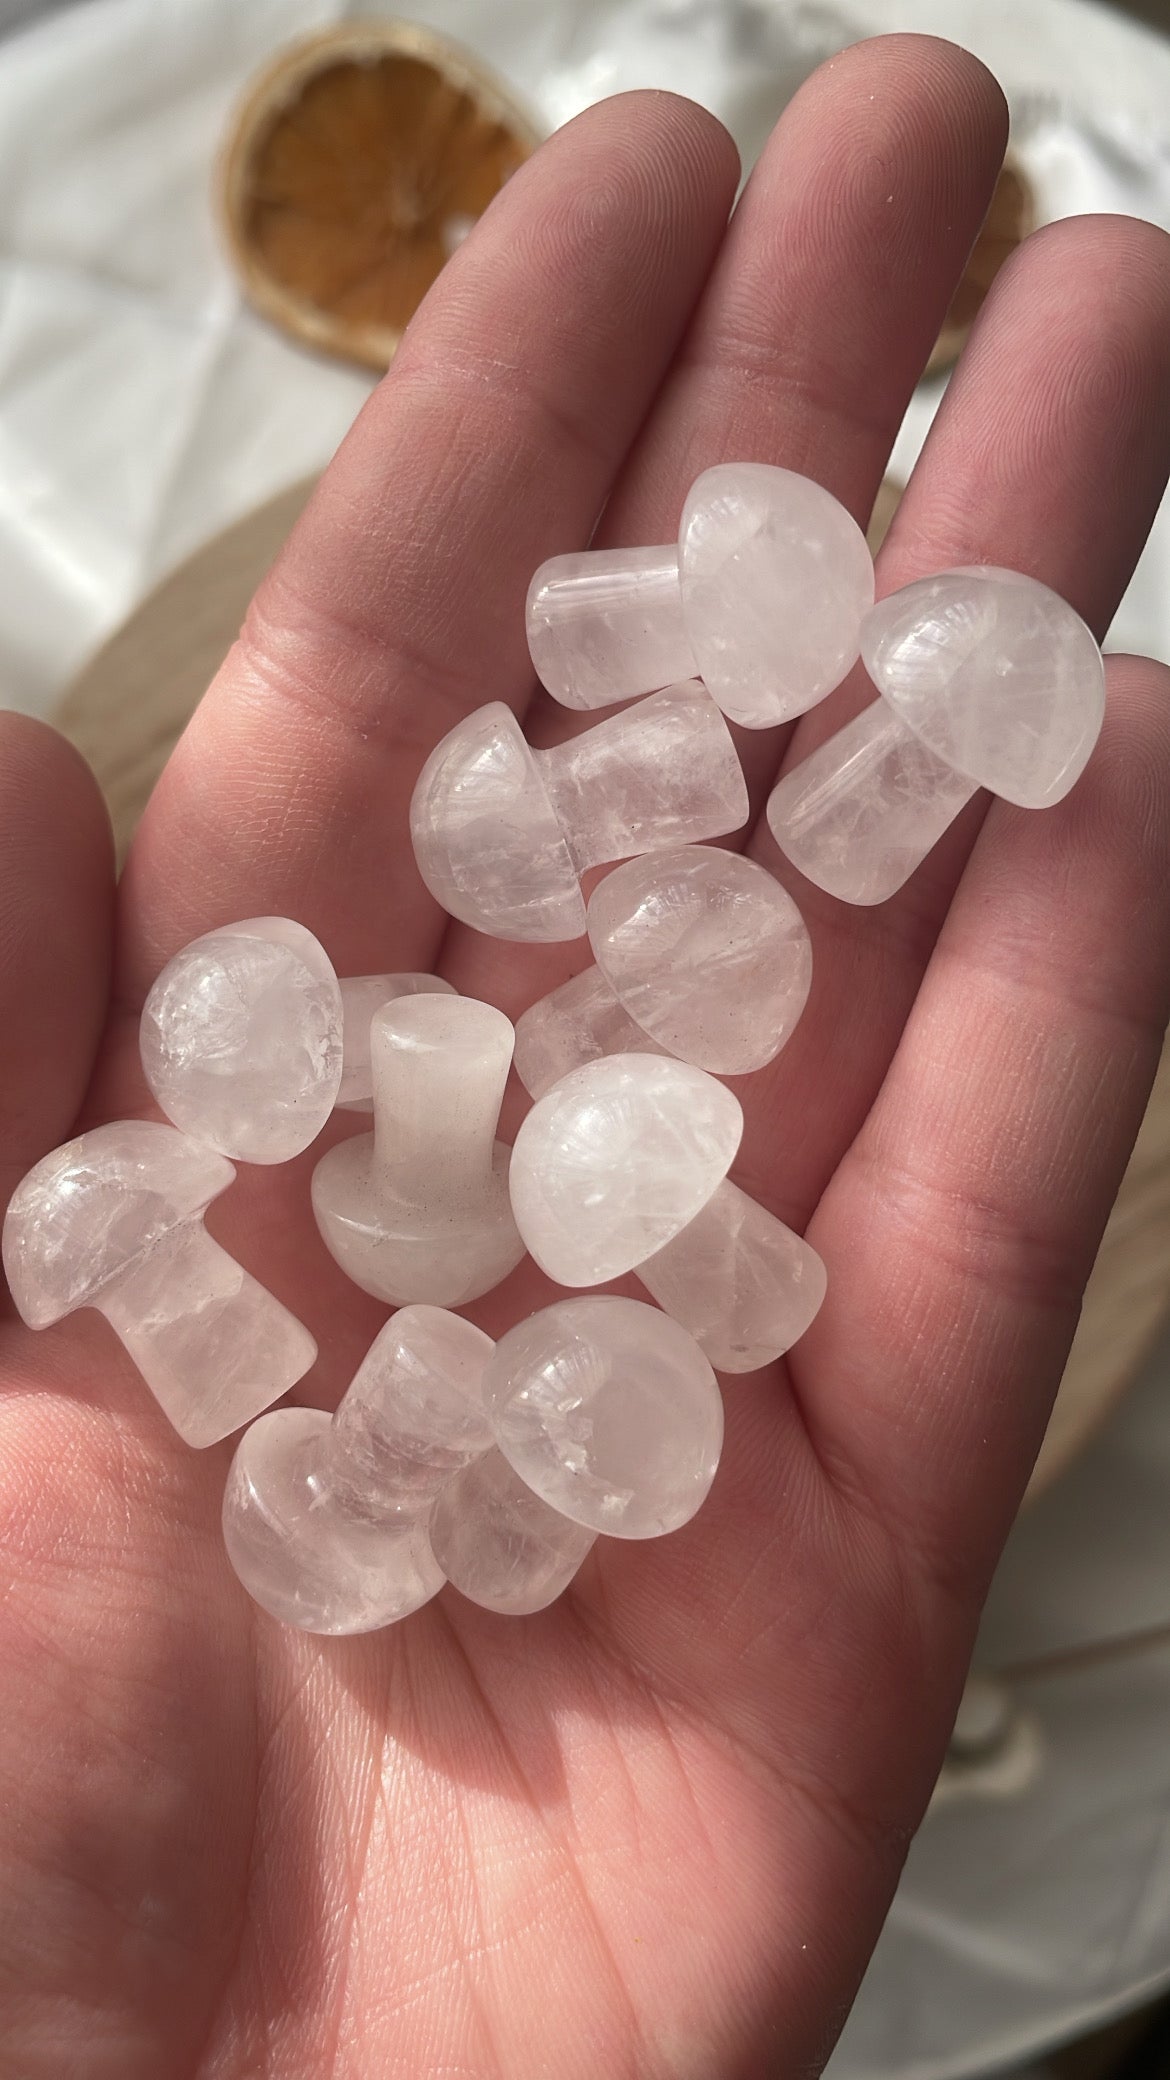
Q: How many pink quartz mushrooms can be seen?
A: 10